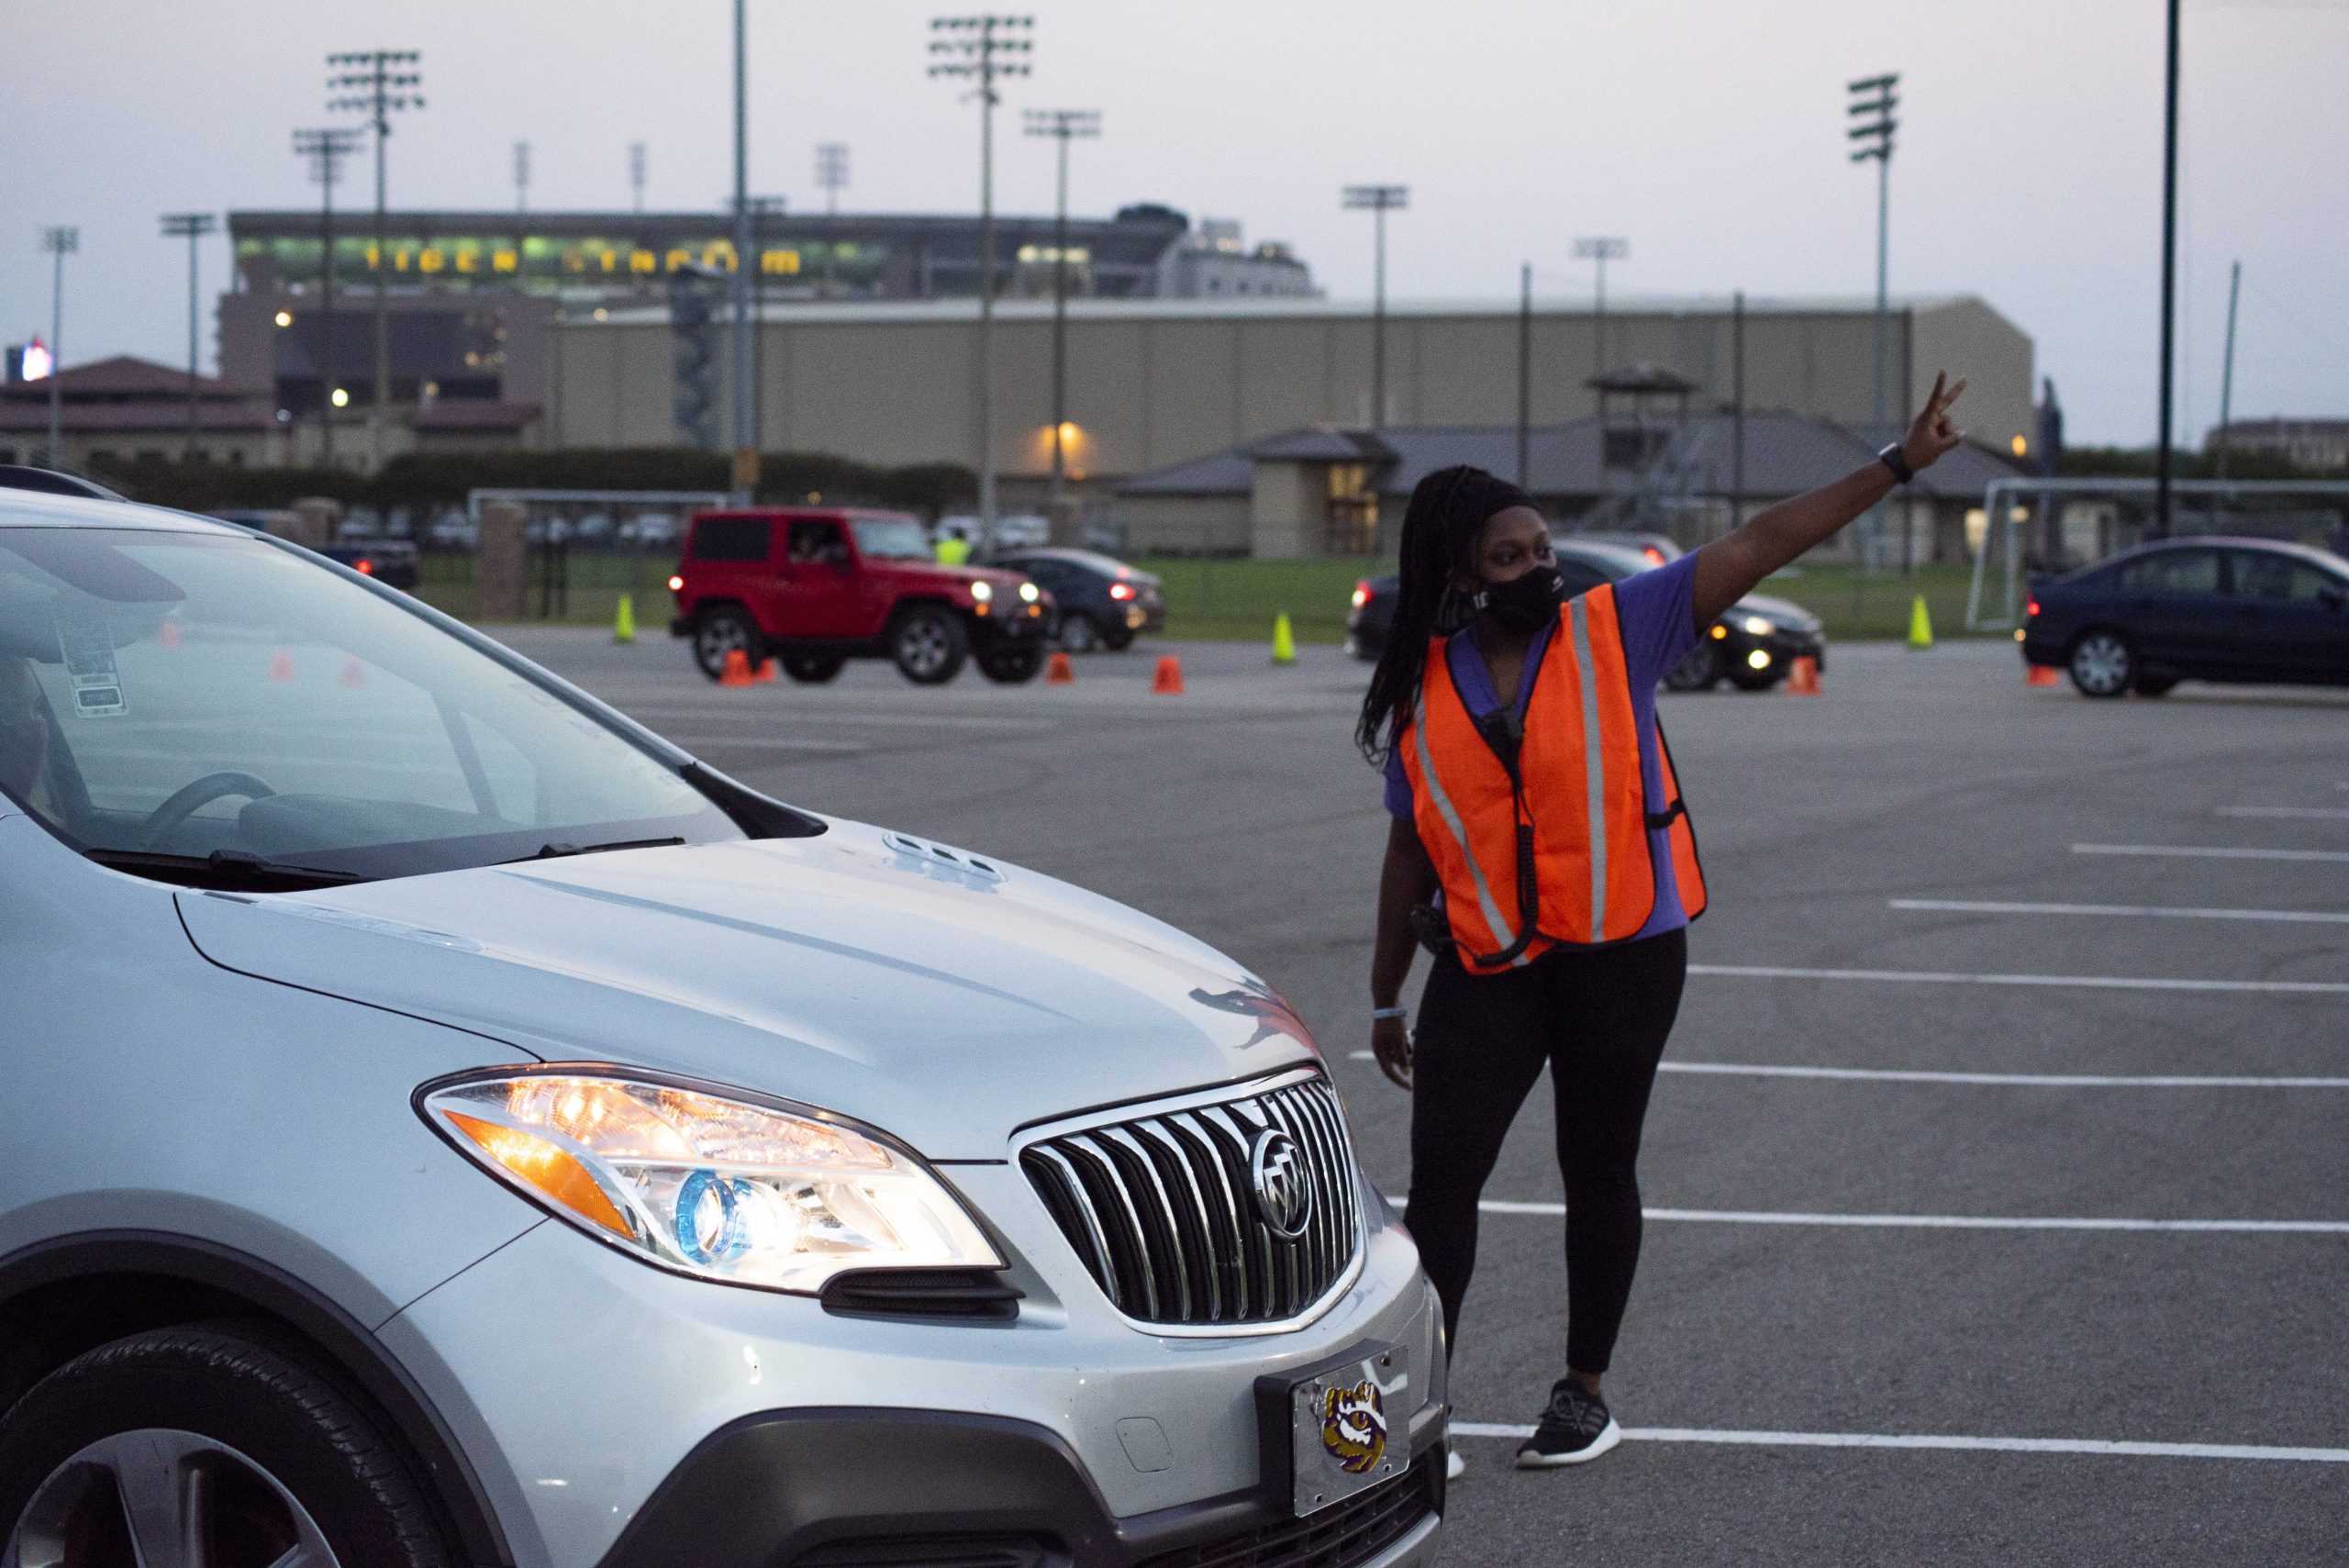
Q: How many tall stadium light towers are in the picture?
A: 13